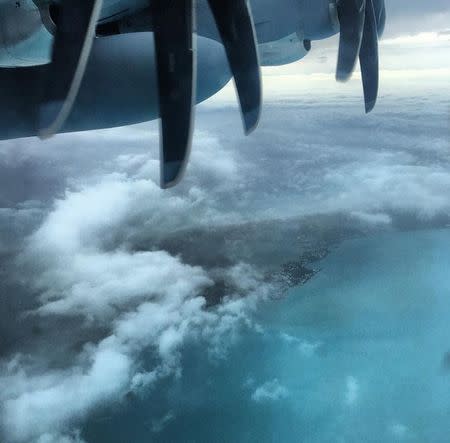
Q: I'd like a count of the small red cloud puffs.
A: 0